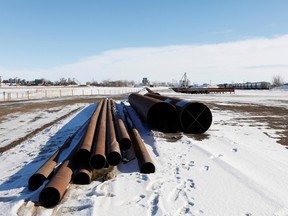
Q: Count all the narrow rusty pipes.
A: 8